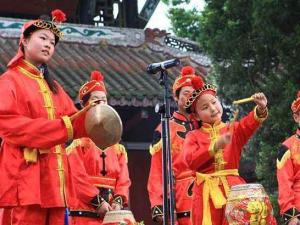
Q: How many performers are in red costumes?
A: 5